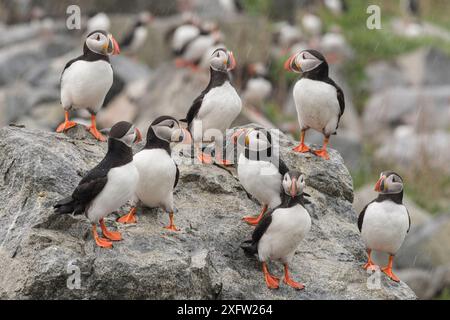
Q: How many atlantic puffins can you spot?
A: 8